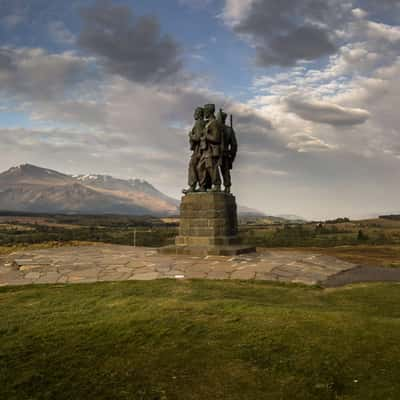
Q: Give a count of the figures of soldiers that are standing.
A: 3